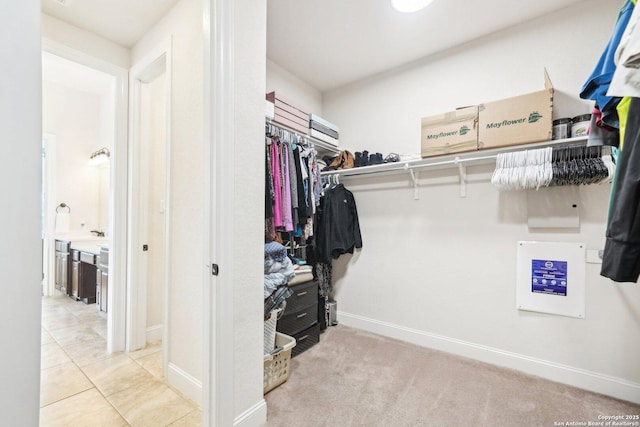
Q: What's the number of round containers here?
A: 2